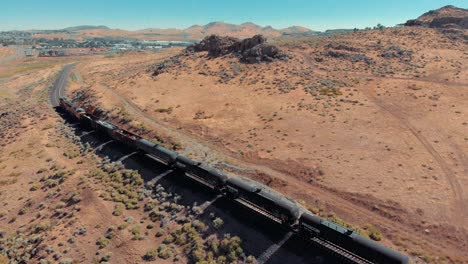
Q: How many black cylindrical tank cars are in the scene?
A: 4